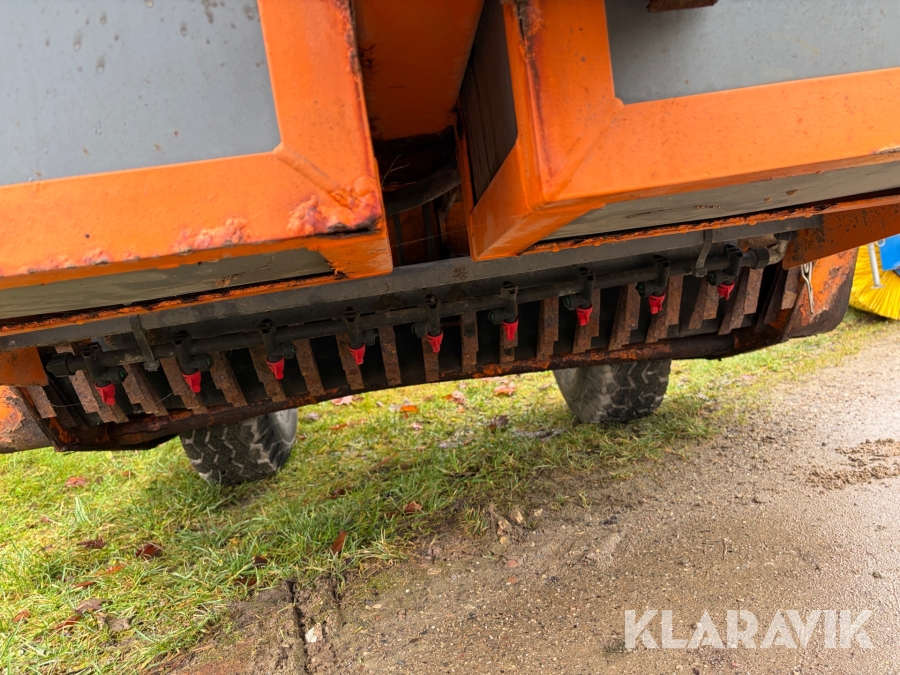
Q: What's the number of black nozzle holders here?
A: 9